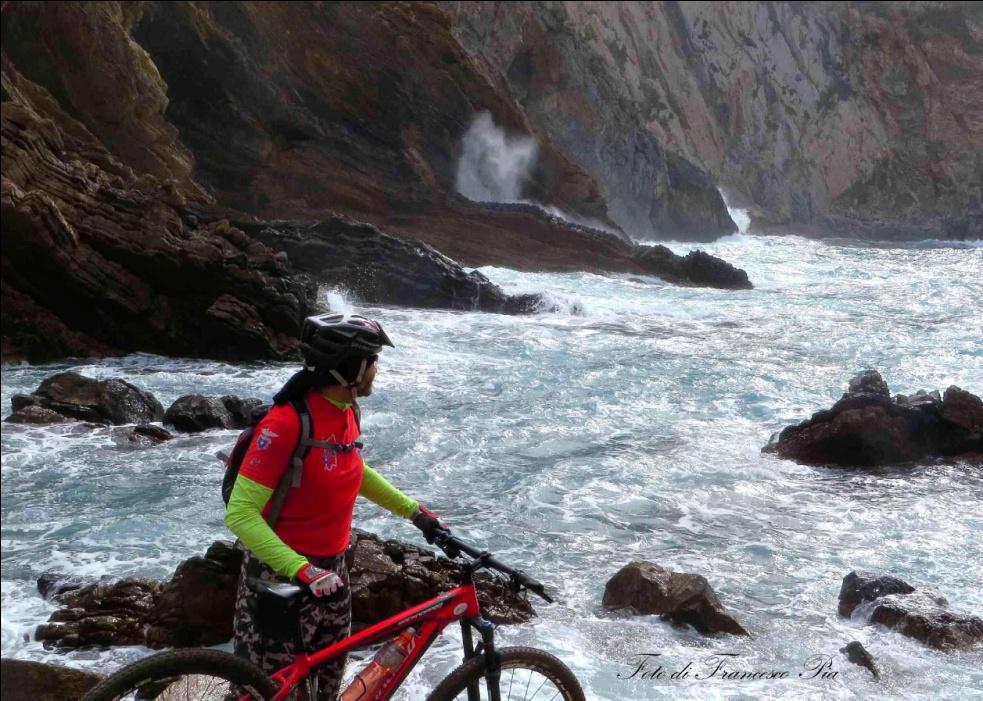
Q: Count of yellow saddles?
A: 0